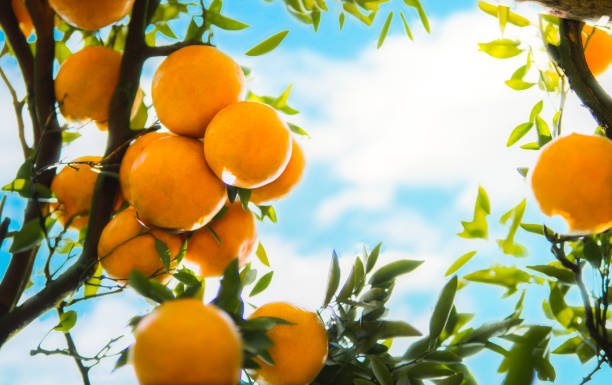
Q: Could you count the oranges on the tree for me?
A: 15